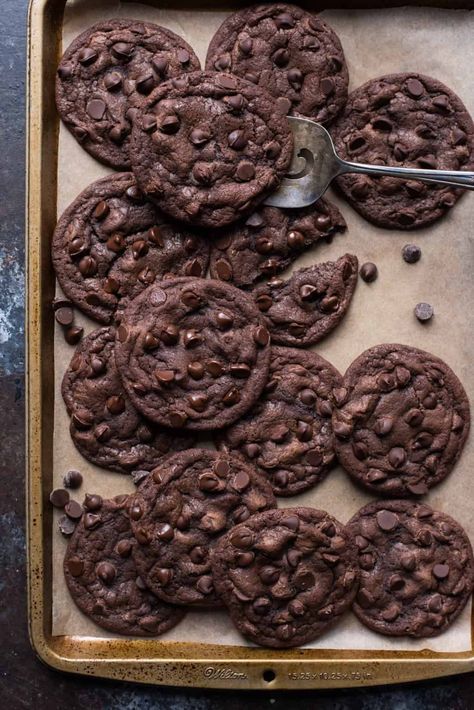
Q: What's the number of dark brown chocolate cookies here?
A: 14